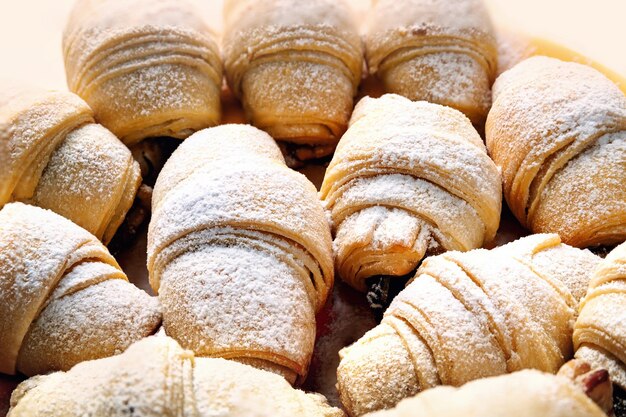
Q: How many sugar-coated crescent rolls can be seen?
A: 12